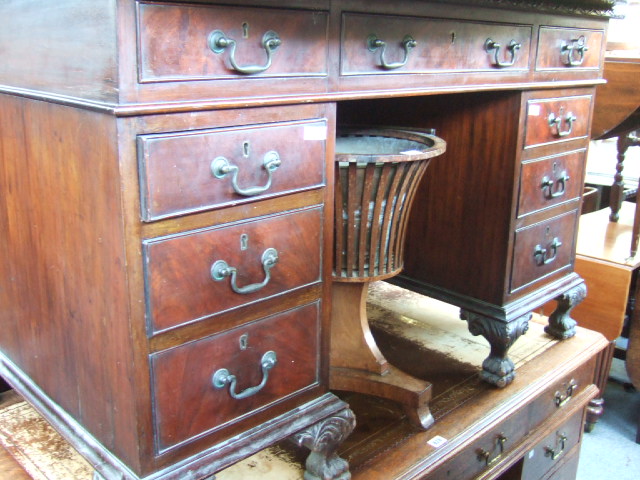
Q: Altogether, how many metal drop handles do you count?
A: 13